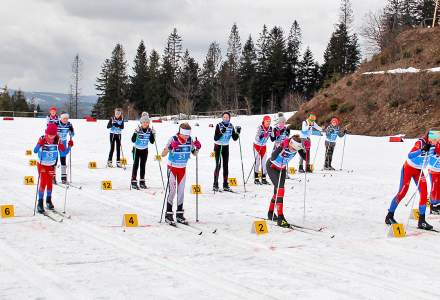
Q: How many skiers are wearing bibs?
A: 14